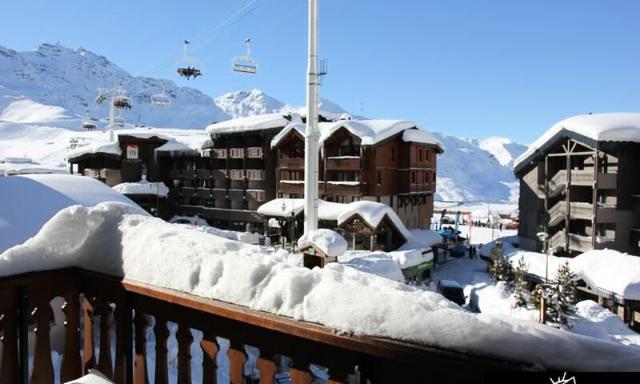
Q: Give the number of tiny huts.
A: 1